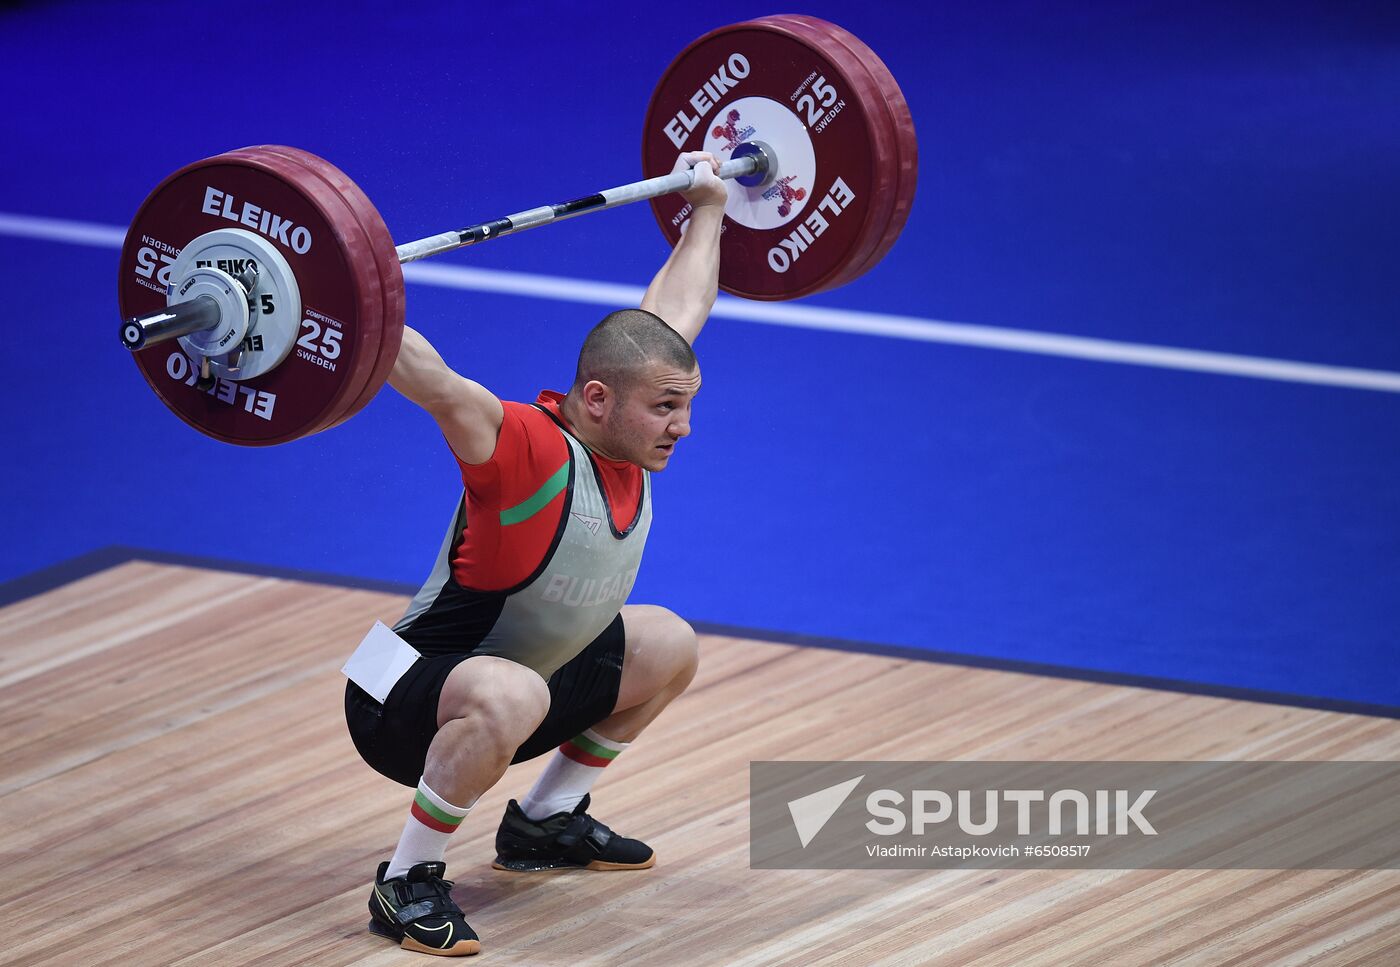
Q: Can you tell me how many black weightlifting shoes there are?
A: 2